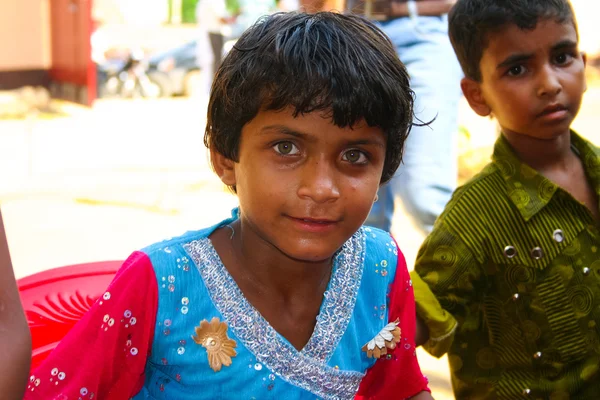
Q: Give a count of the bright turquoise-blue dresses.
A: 1